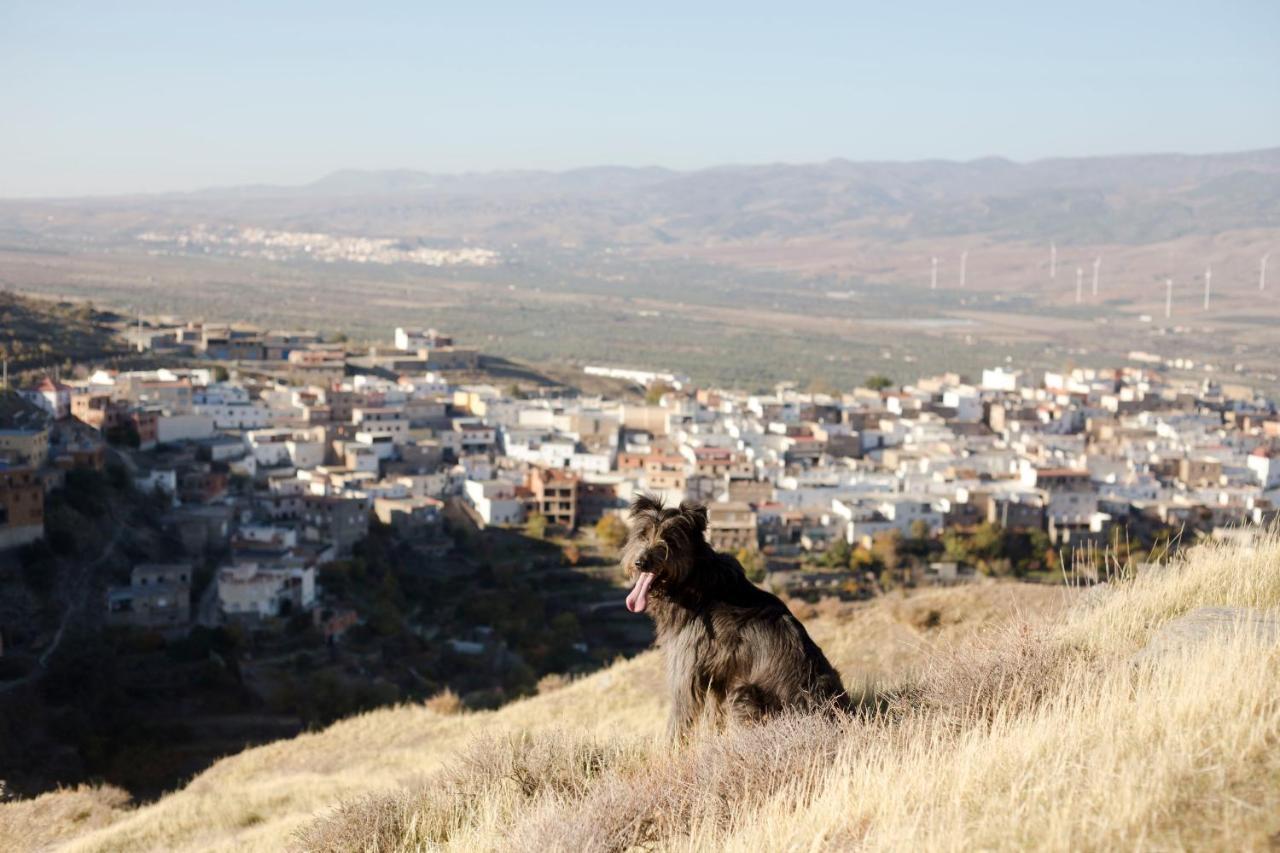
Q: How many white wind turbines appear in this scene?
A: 8